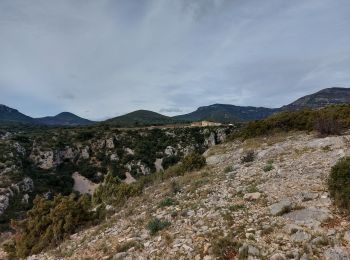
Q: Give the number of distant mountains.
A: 5